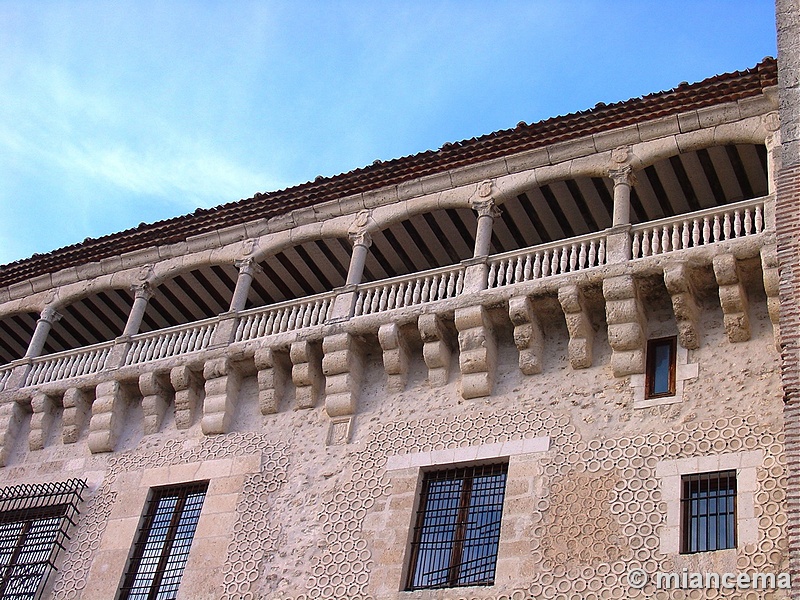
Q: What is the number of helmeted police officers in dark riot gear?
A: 0